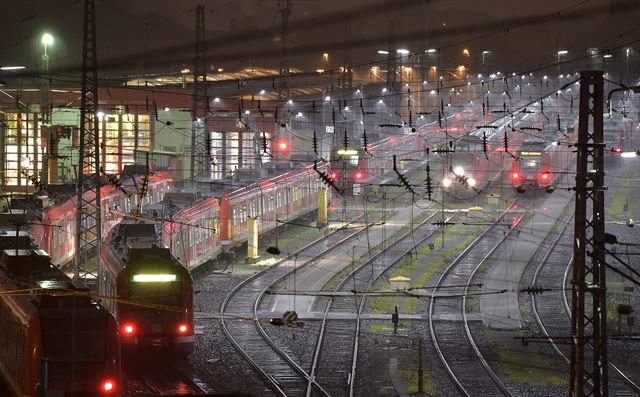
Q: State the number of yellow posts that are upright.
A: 2